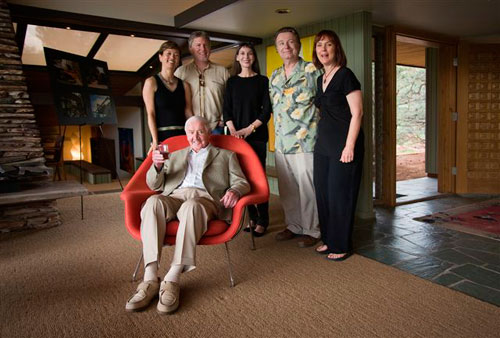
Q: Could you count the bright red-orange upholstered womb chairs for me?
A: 1